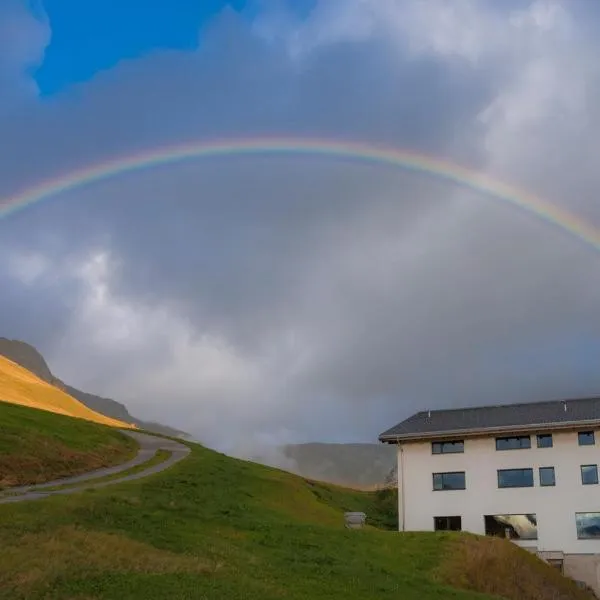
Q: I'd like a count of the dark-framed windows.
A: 11